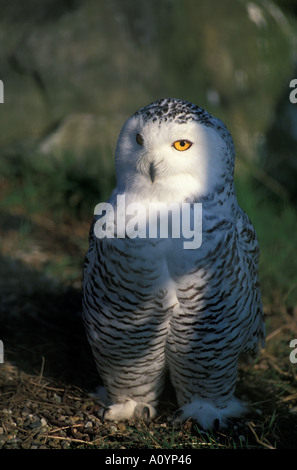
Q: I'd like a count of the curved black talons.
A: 4